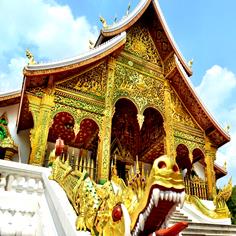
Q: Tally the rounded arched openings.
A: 6